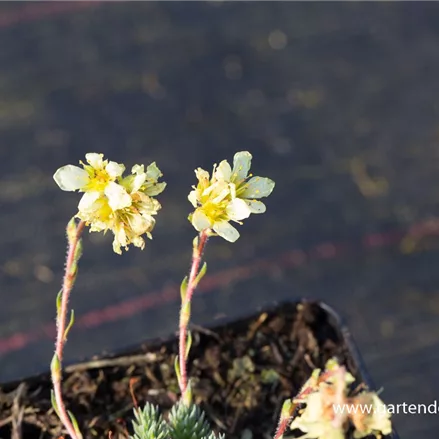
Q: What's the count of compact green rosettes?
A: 2